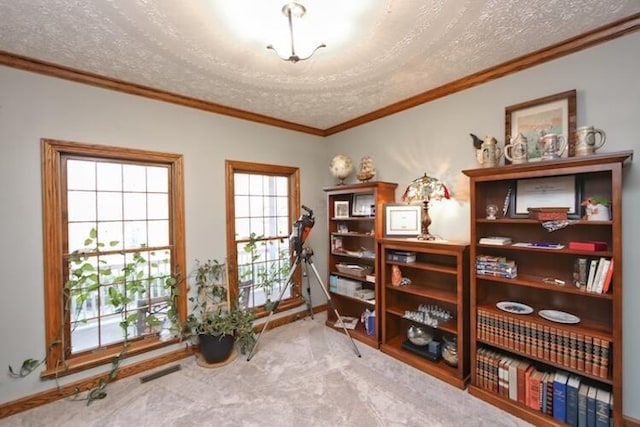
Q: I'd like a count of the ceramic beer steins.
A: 4